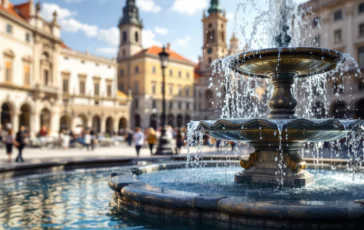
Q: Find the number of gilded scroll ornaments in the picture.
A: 2